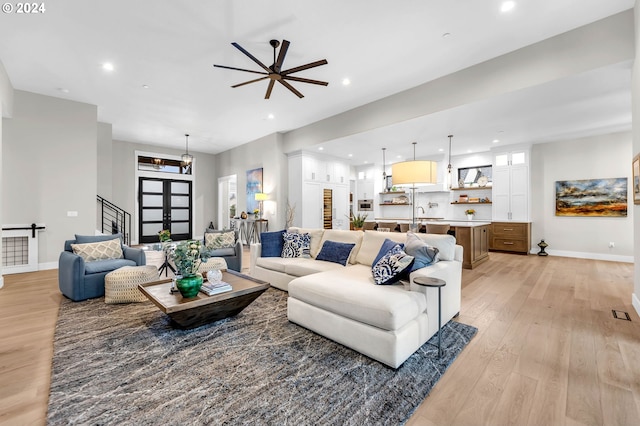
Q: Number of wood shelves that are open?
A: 4